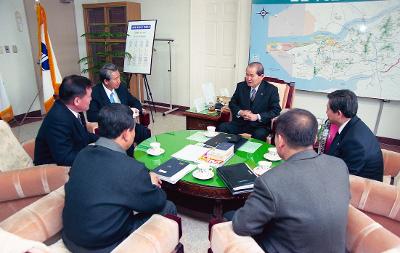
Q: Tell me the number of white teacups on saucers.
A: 5